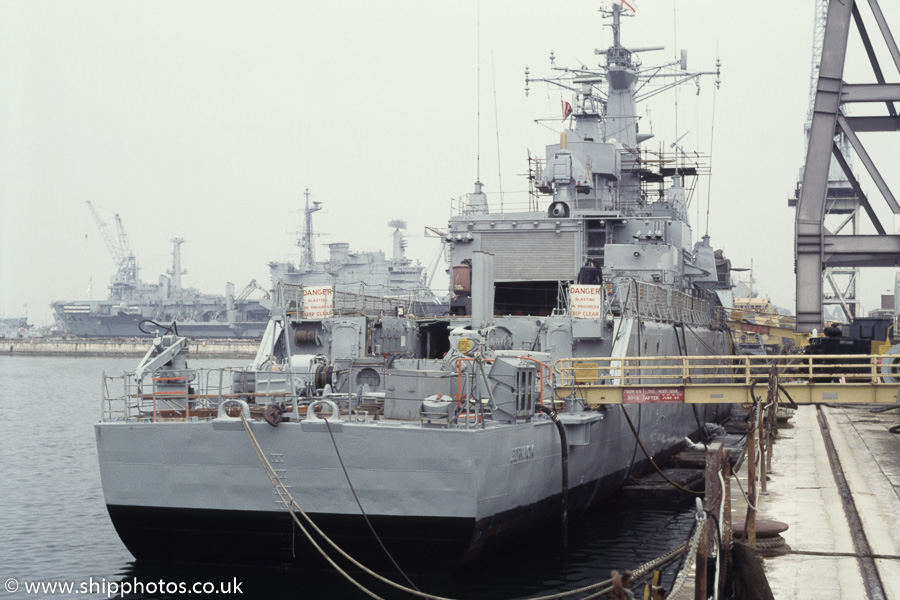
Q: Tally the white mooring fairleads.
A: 2